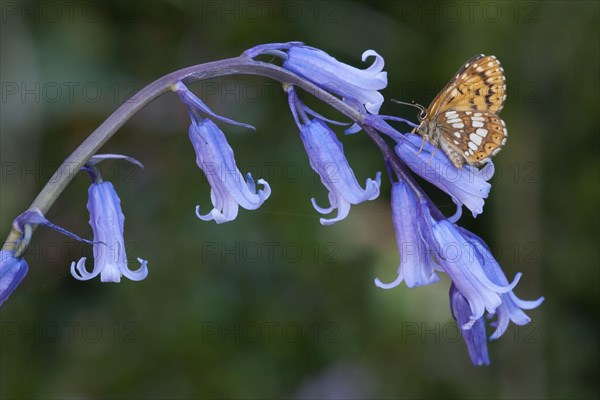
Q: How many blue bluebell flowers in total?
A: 10